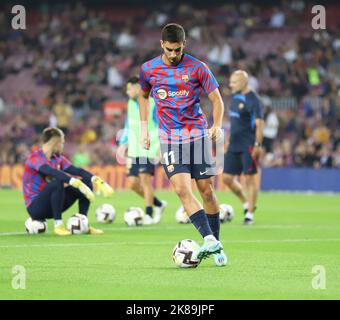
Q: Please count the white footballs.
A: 7